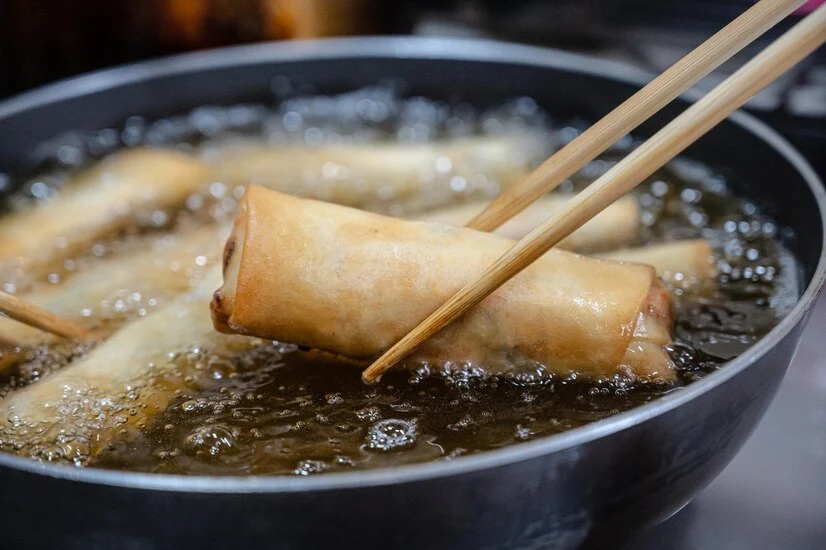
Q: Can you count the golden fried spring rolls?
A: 7